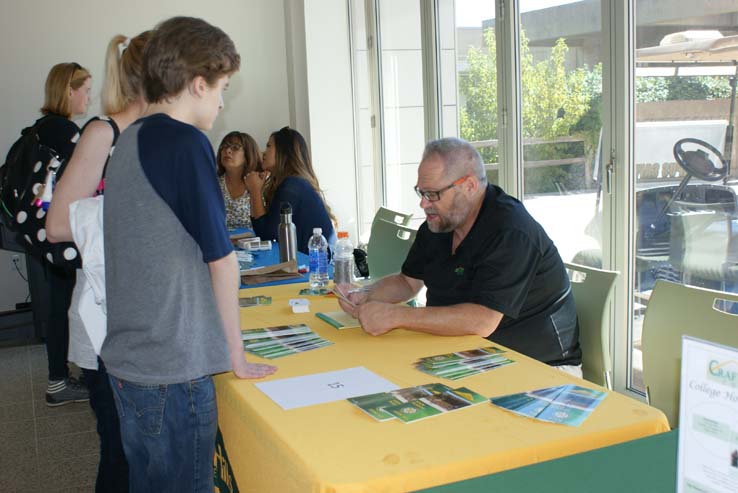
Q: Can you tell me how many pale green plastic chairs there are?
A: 4